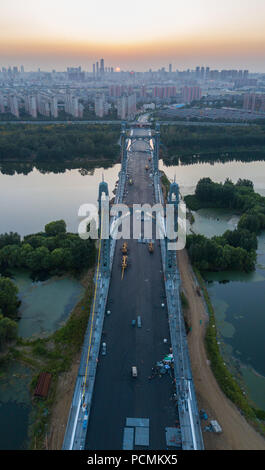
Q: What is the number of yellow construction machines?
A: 3